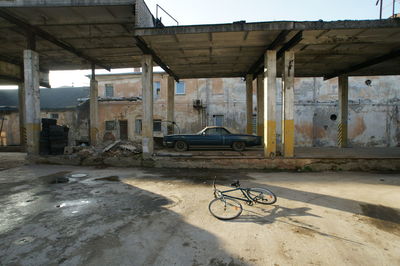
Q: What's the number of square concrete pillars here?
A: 10